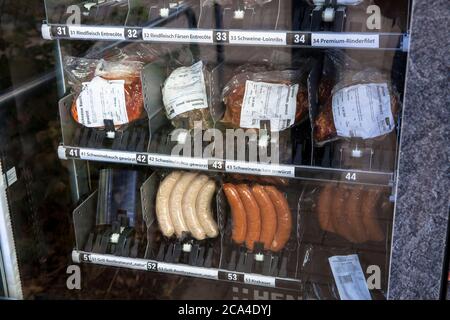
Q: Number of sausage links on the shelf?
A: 12